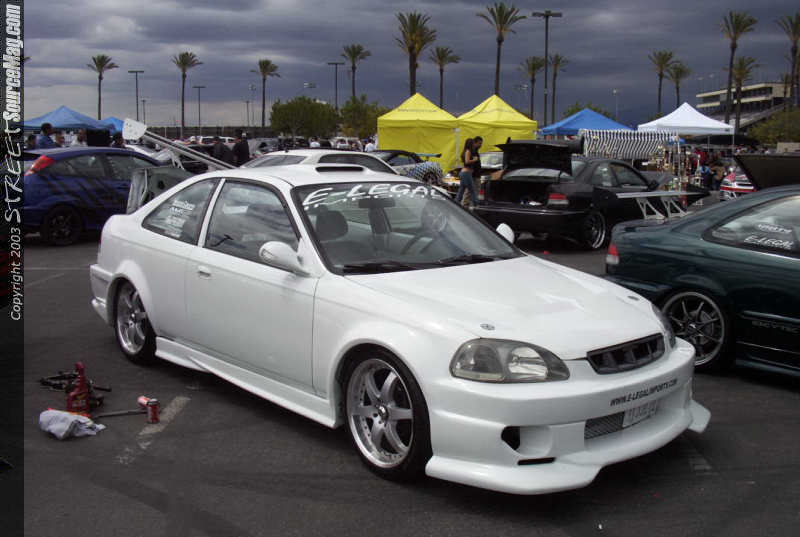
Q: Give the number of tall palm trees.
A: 14